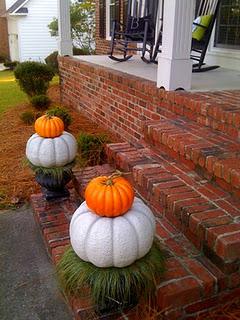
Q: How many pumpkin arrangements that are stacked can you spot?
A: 2